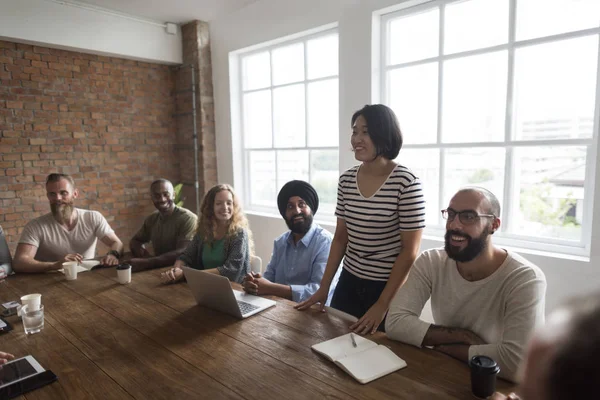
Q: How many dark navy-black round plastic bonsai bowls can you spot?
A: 0